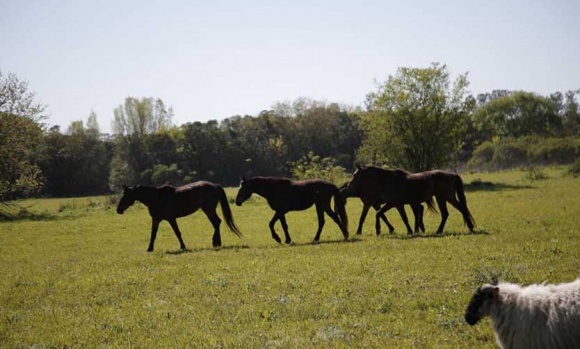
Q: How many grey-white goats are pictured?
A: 1